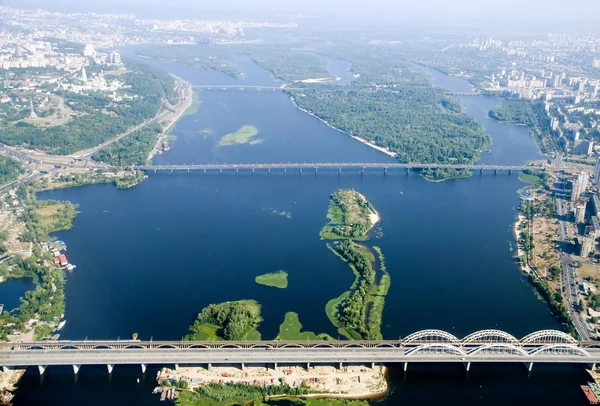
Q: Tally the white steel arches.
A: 6